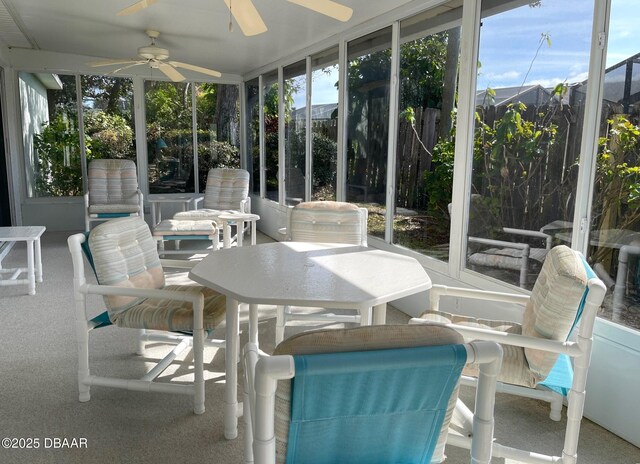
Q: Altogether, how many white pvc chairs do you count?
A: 6